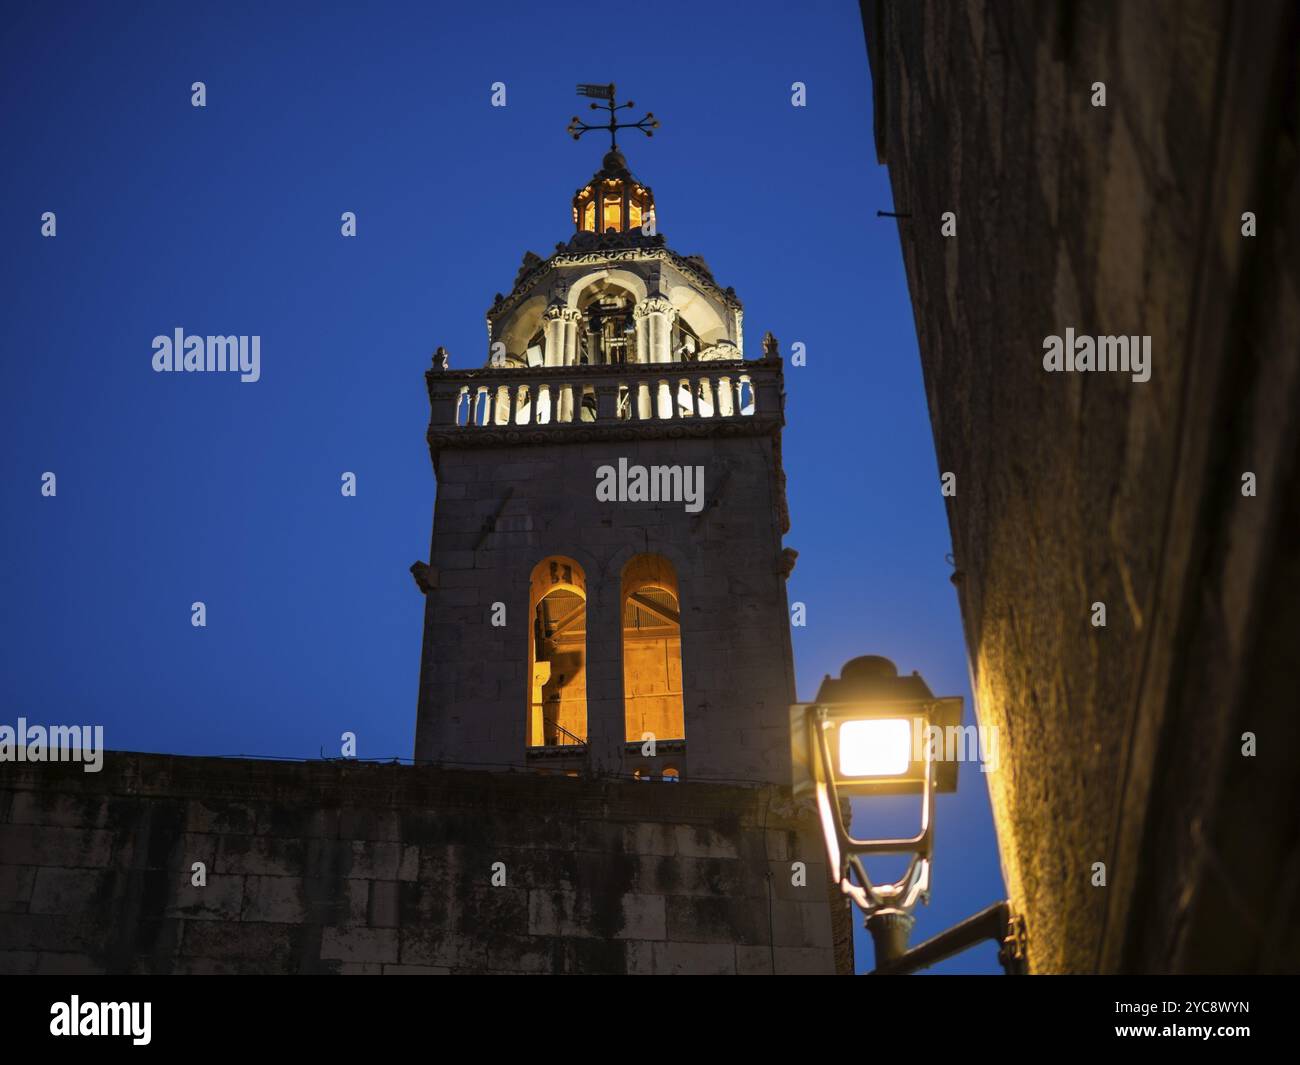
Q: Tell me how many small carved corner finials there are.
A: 2